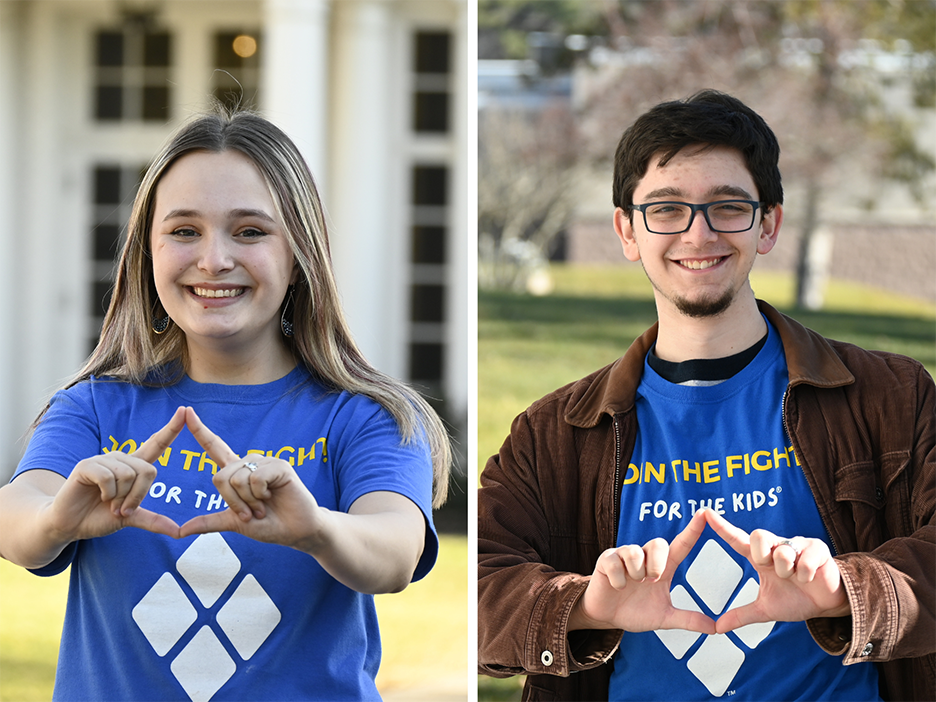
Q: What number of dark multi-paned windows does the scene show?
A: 5